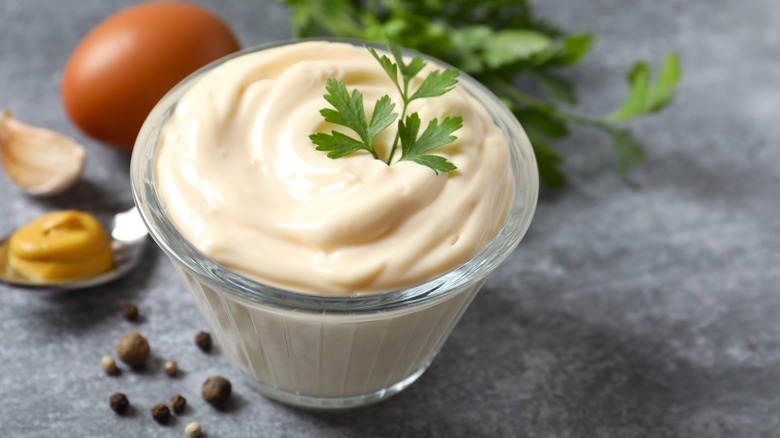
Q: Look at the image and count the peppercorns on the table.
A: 10